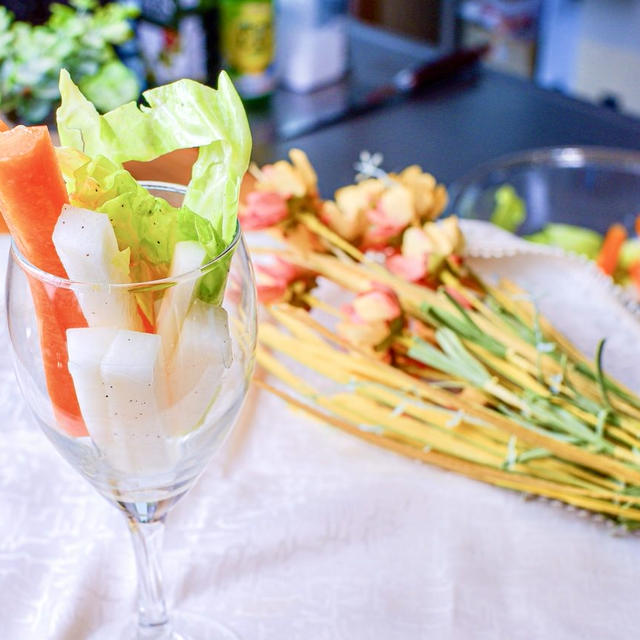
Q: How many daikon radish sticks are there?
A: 5